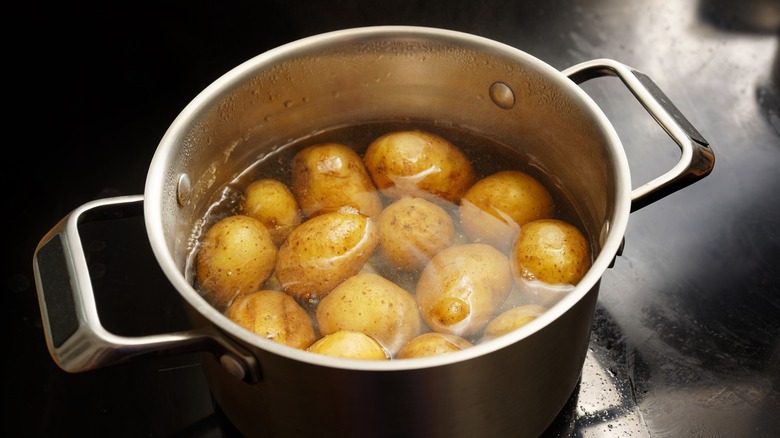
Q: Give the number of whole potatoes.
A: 14